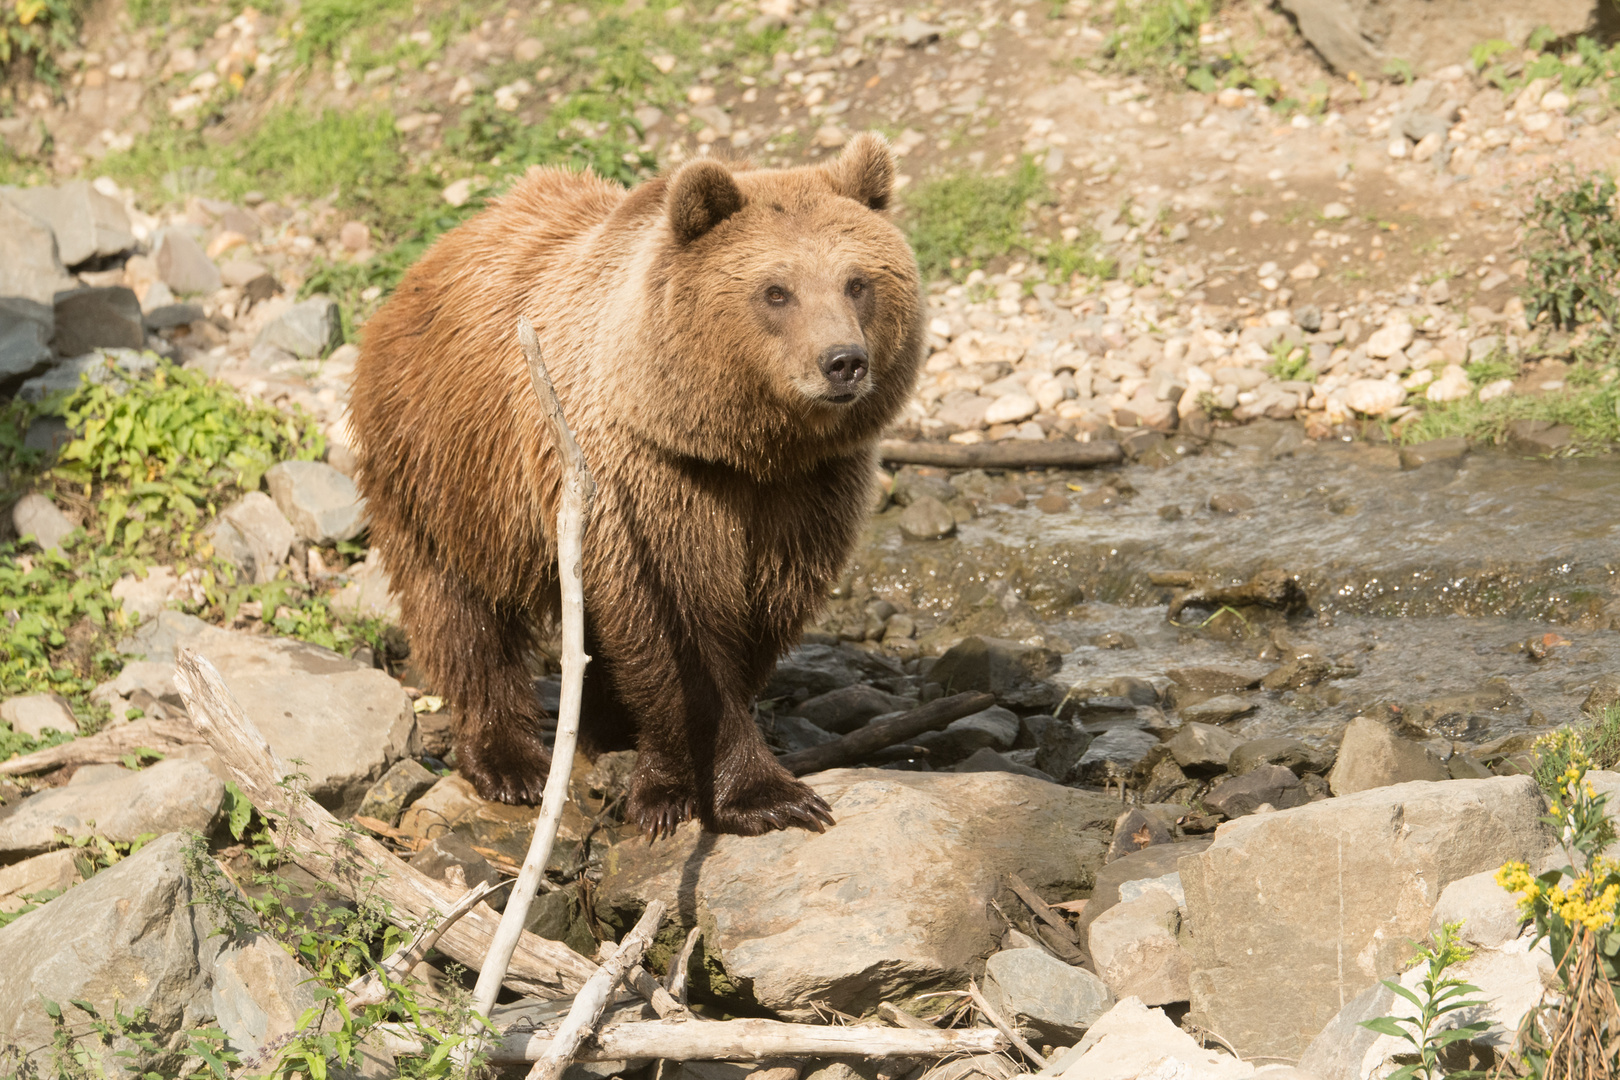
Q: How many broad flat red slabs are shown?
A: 0